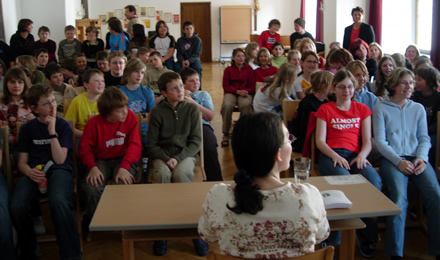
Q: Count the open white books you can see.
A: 1